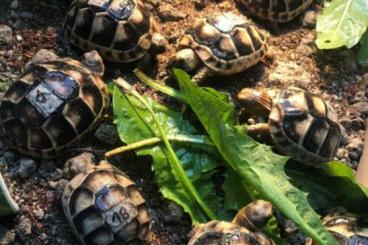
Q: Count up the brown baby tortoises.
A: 8